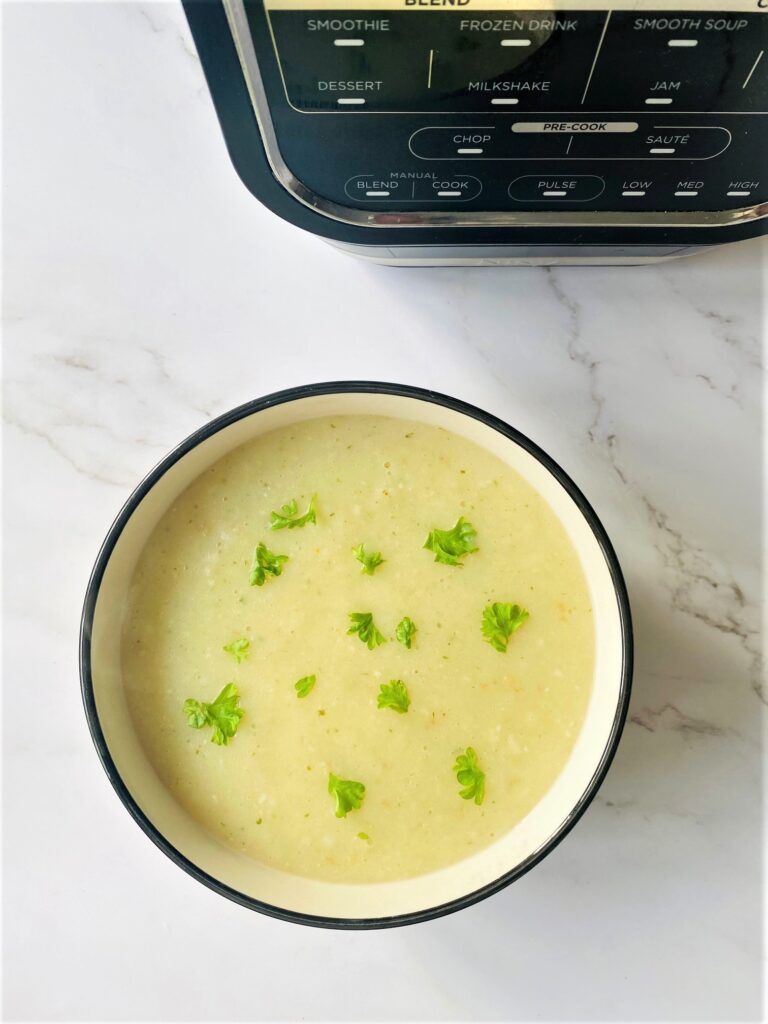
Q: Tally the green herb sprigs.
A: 13